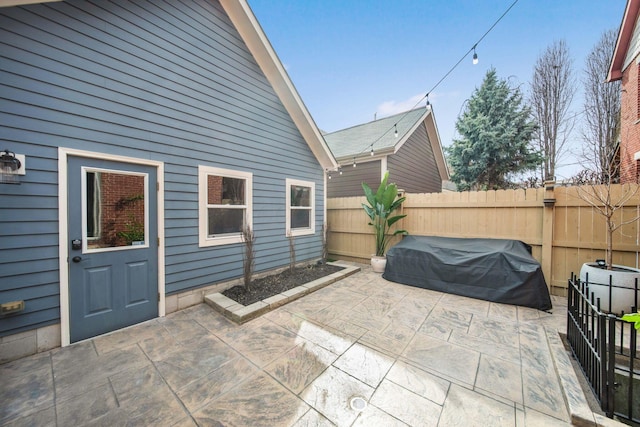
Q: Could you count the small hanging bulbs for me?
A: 7